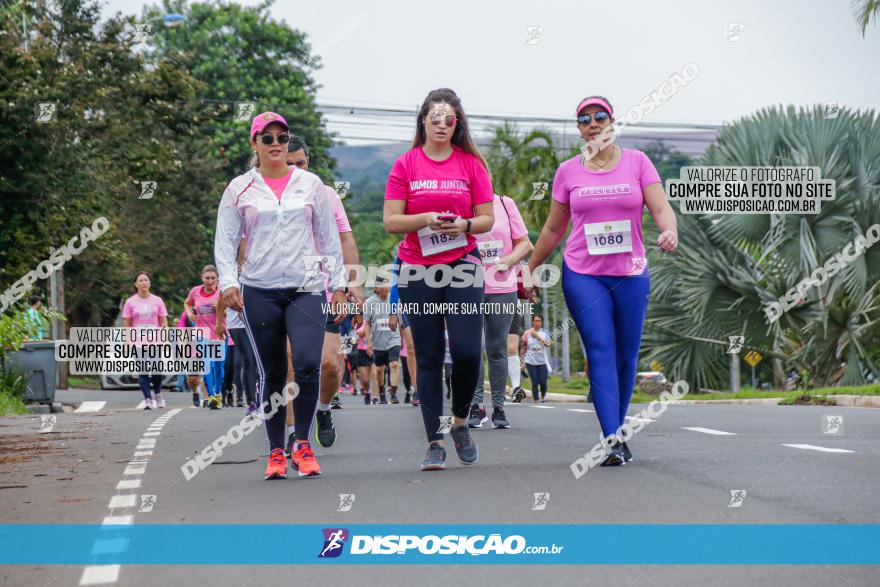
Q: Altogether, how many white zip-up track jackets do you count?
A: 1